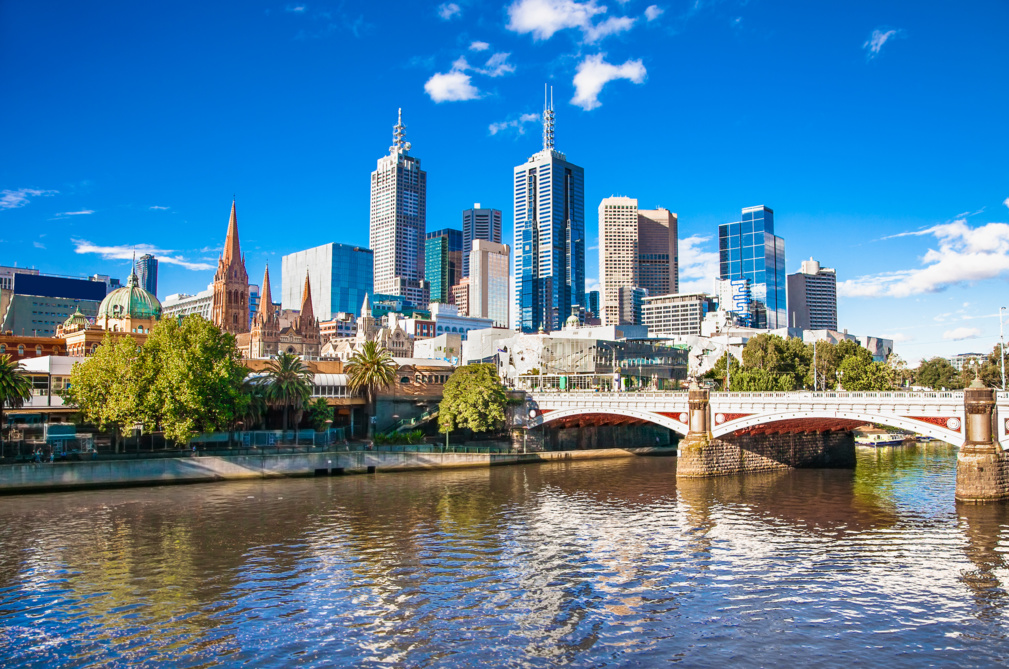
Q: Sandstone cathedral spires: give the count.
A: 3